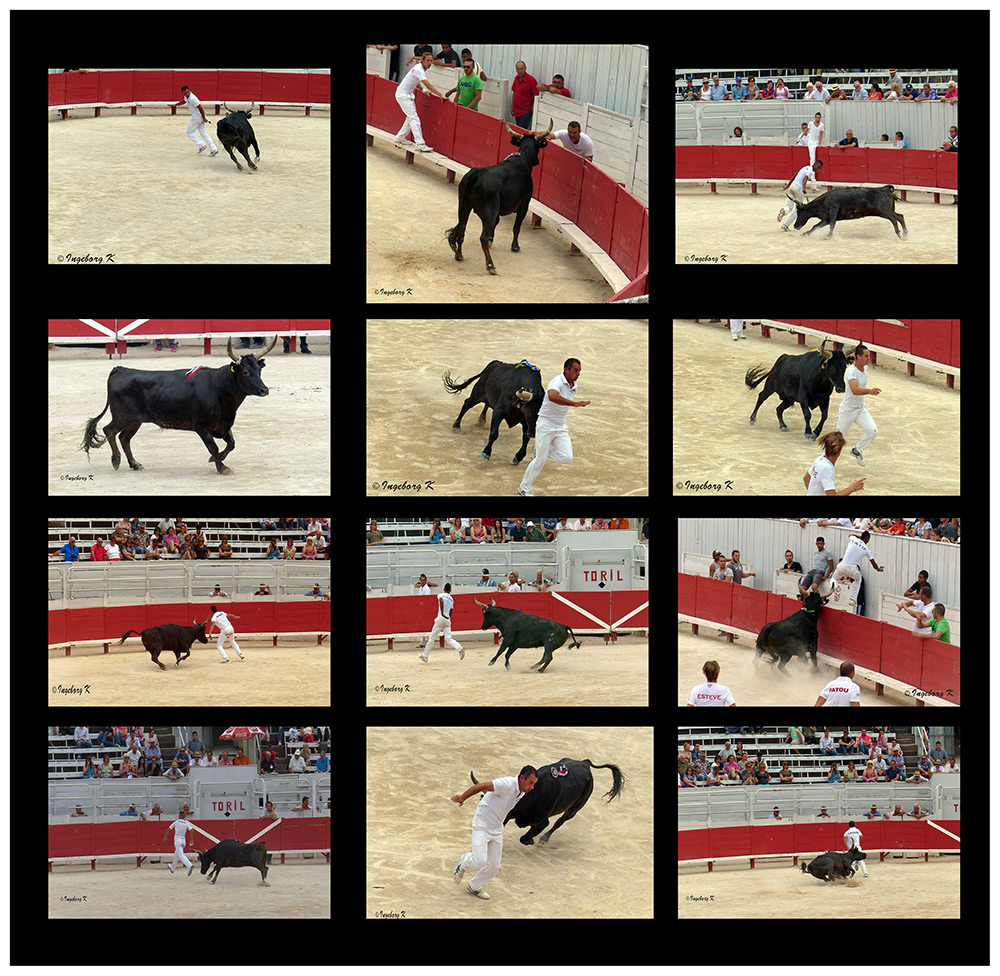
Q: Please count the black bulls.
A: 12